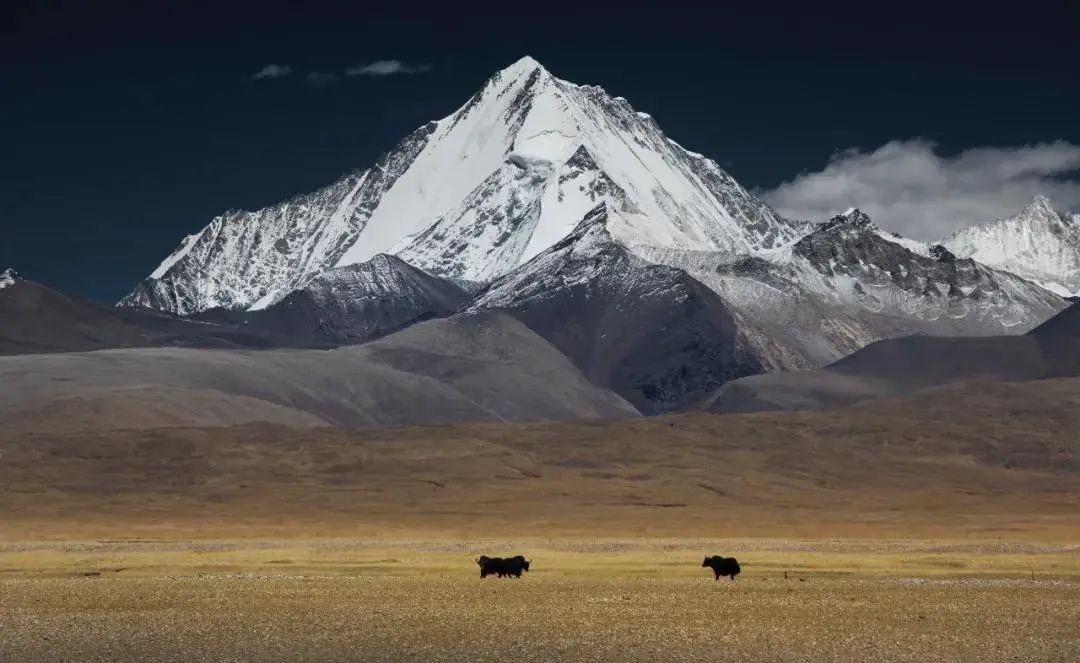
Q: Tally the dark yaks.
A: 3